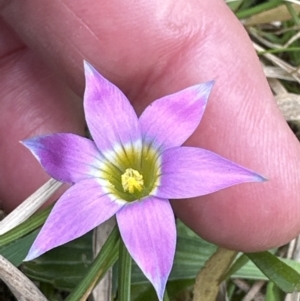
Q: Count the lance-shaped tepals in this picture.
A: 6